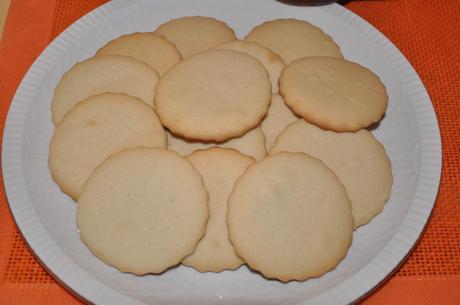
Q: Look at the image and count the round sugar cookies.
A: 14